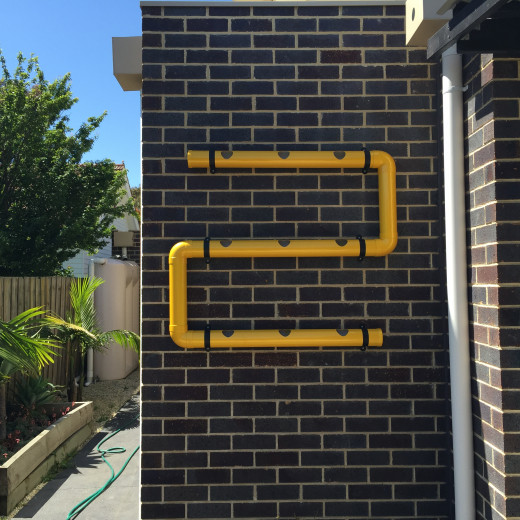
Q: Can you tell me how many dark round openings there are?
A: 9